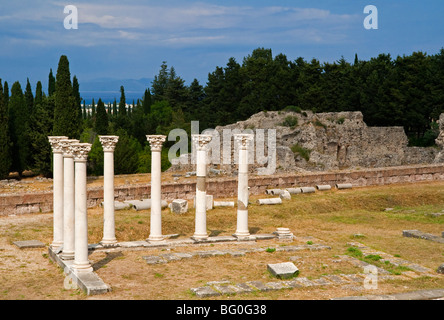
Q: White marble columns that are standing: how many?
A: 7